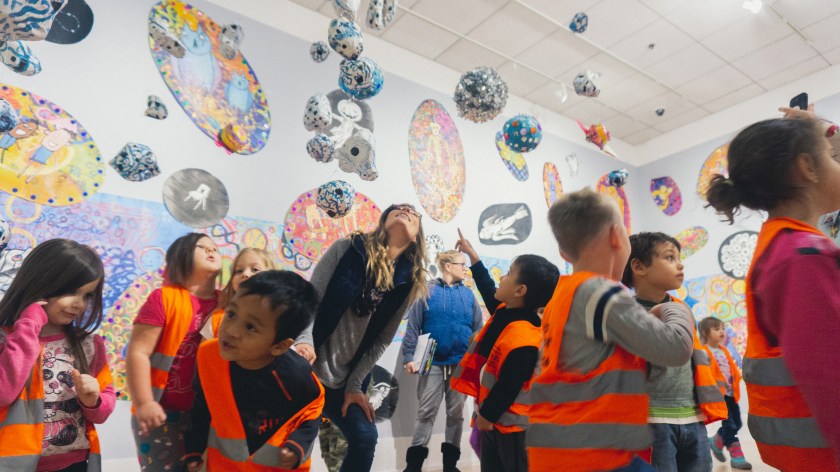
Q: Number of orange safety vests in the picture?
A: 9